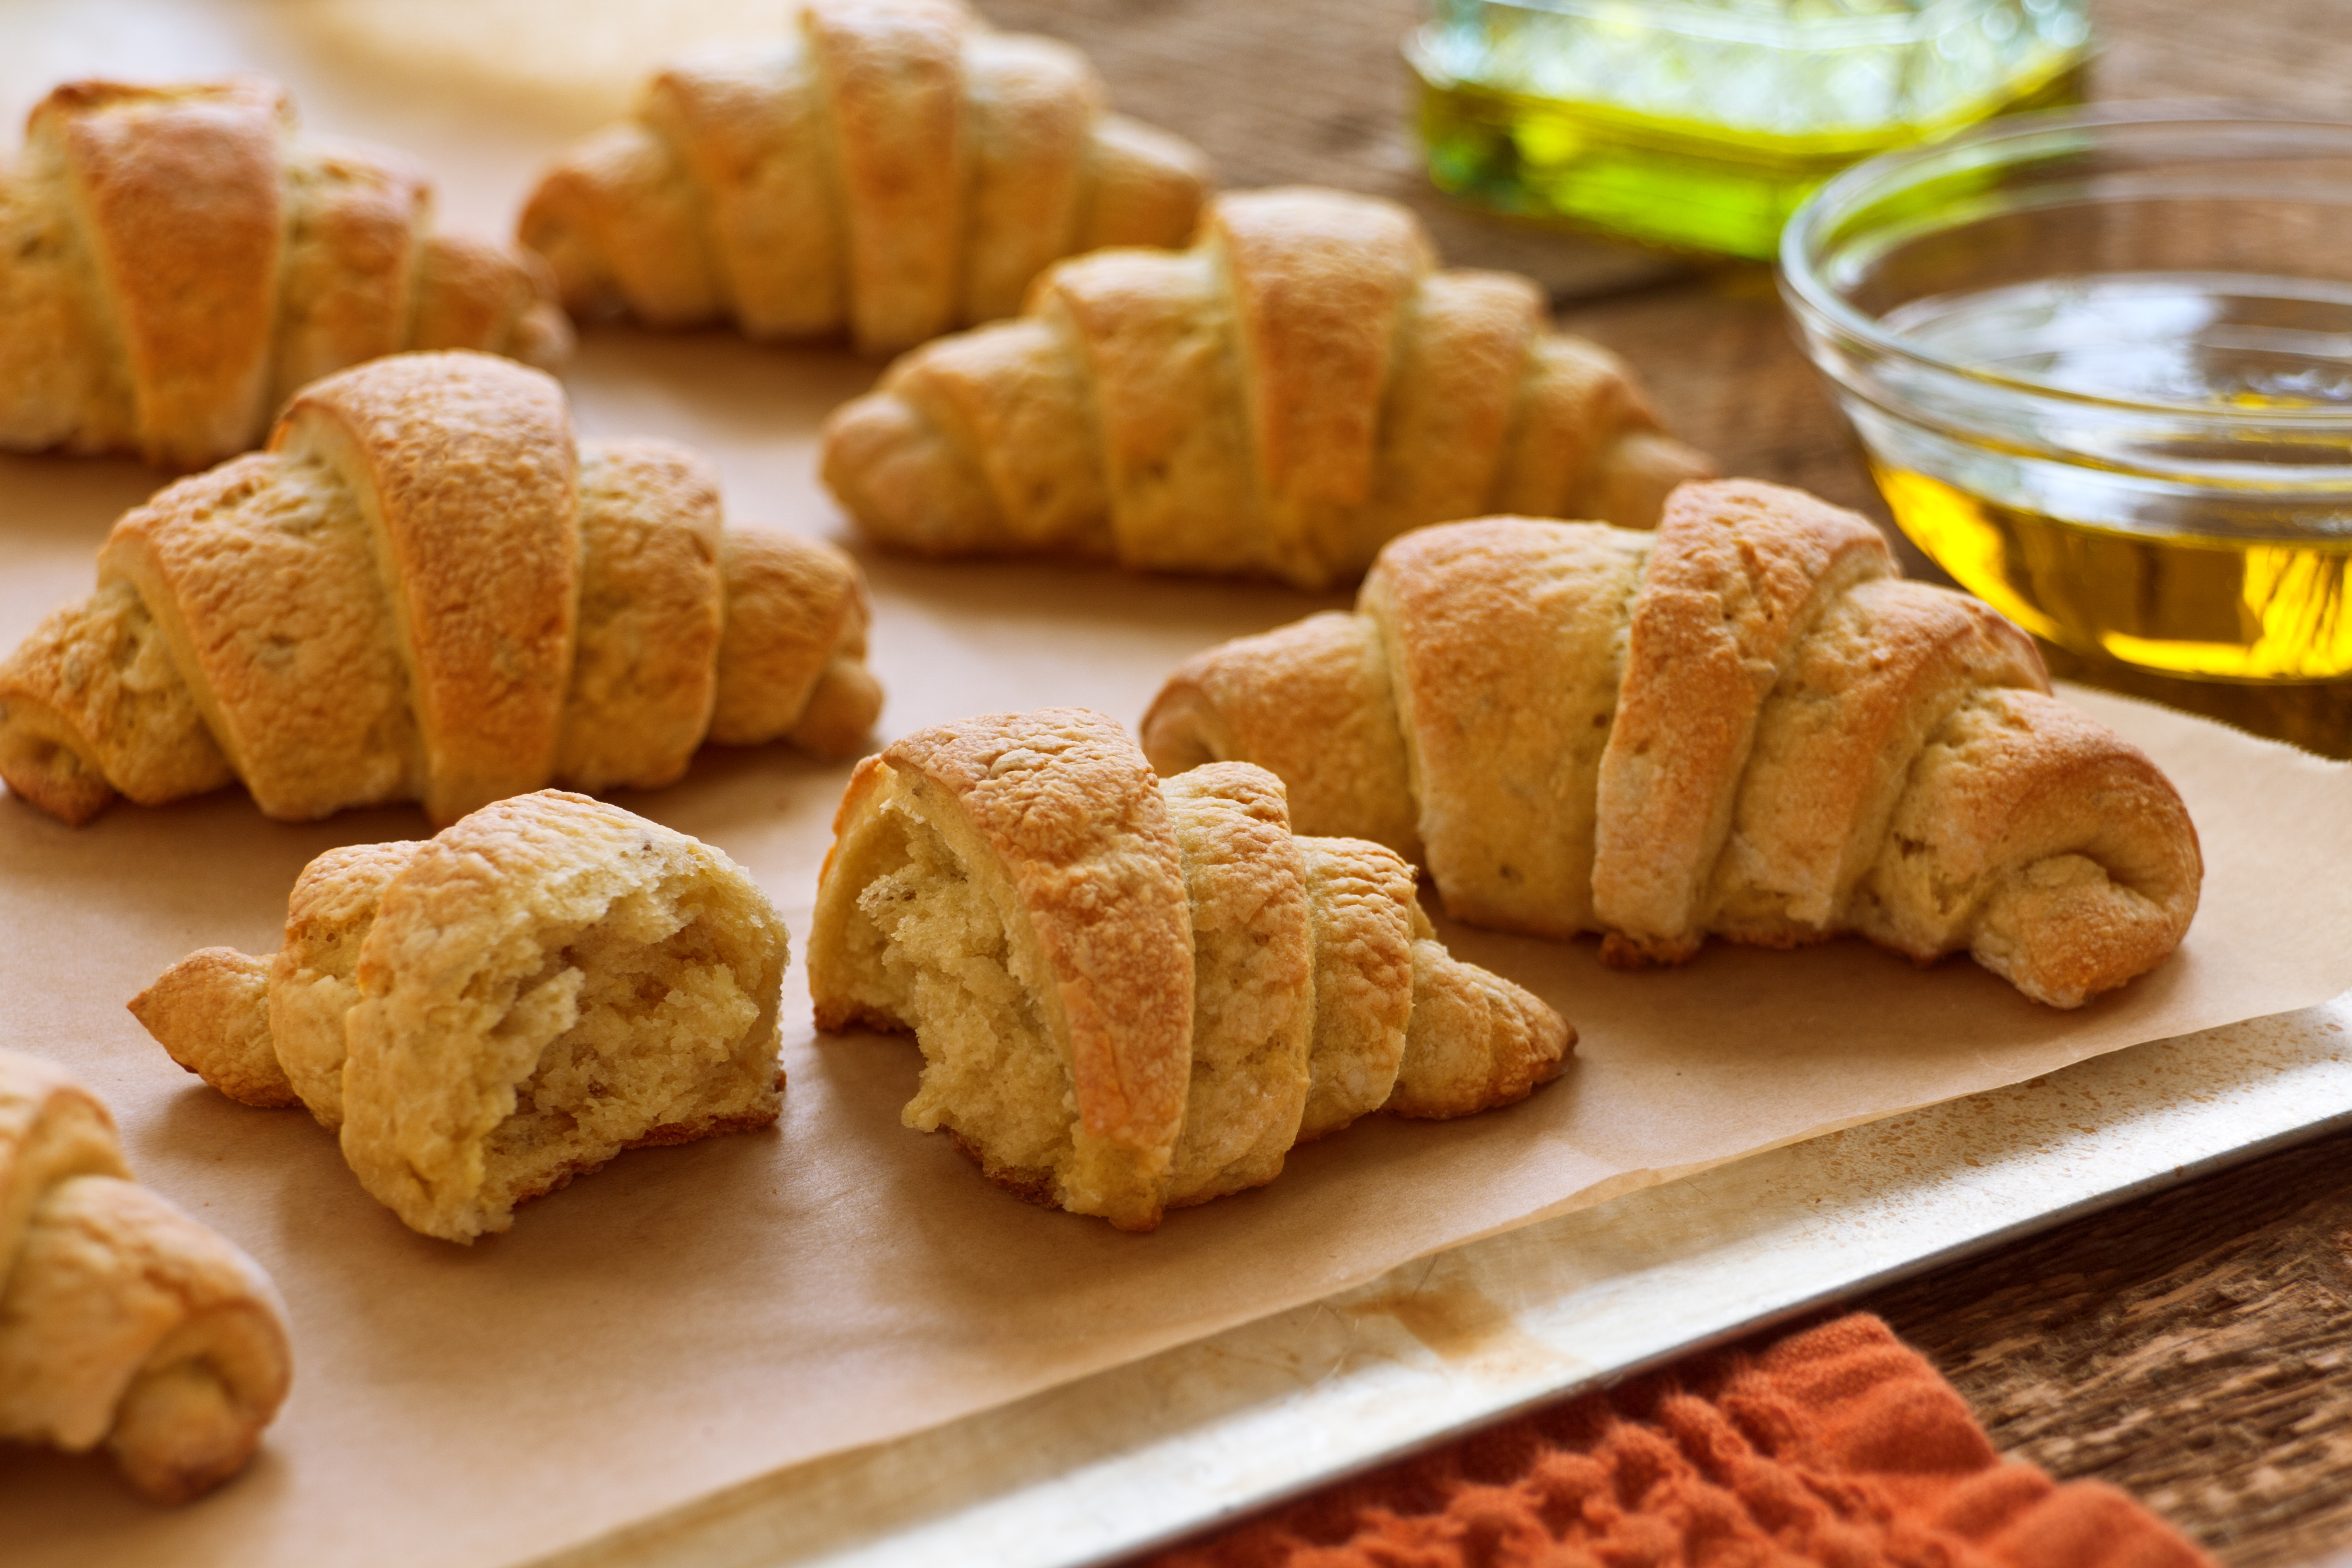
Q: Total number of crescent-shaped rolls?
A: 7